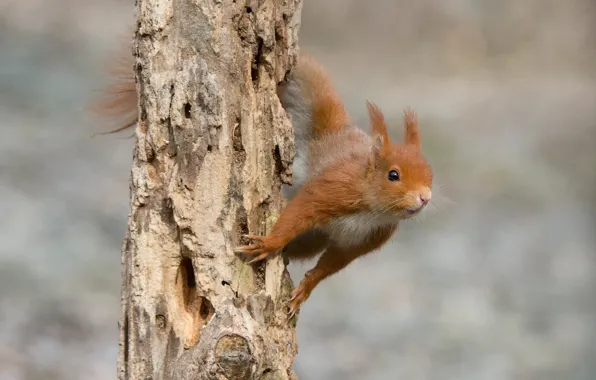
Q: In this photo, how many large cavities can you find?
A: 2